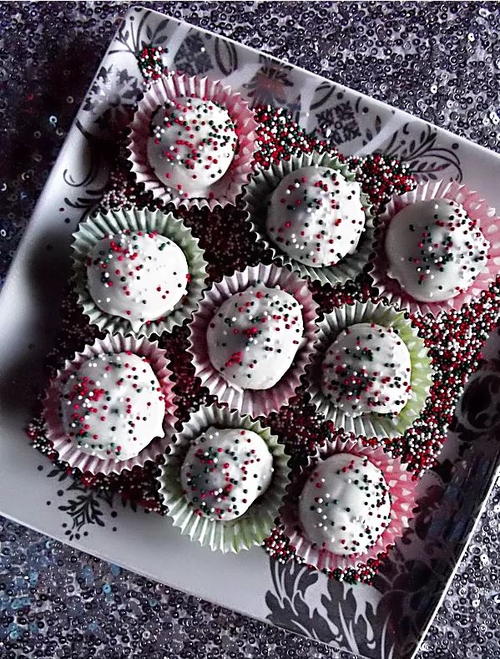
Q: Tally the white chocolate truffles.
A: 9